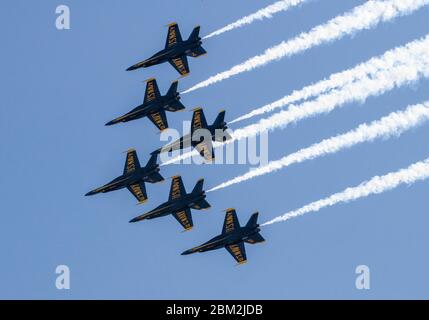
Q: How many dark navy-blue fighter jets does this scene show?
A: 6